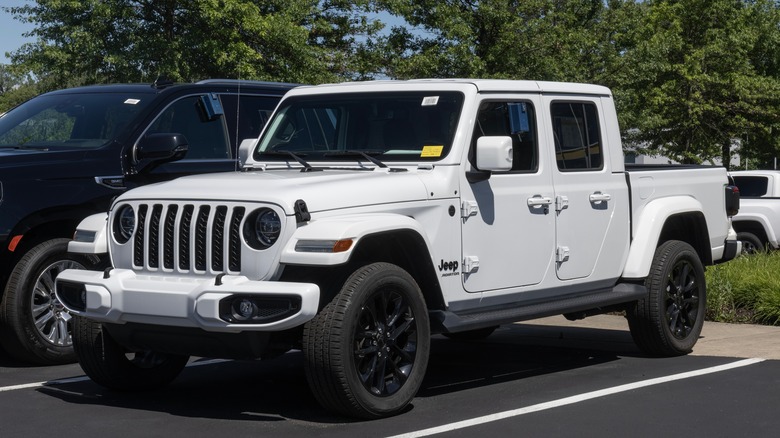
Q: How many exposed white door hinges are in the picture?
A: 4